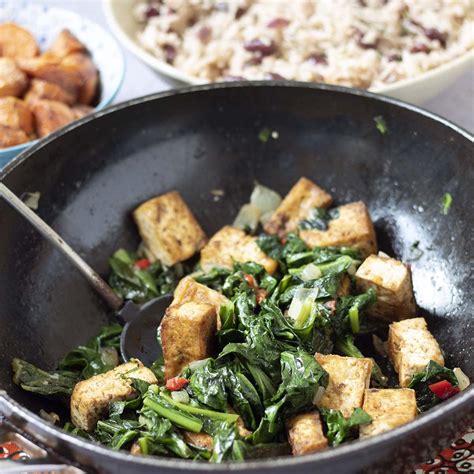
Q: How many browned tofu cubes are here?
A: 12